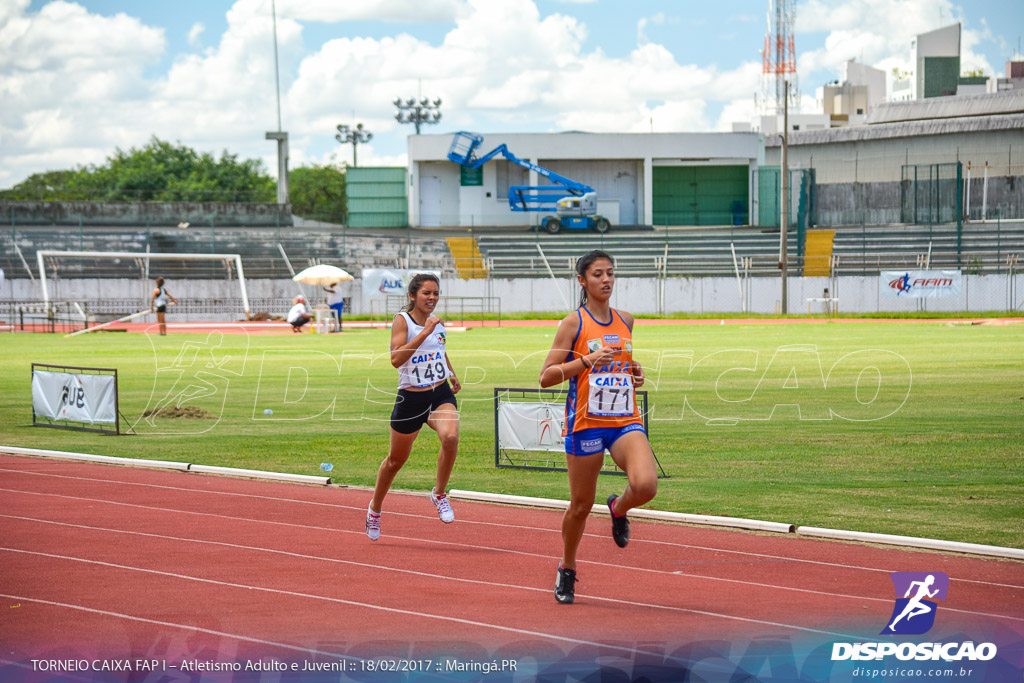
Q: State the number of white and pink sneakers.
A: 2